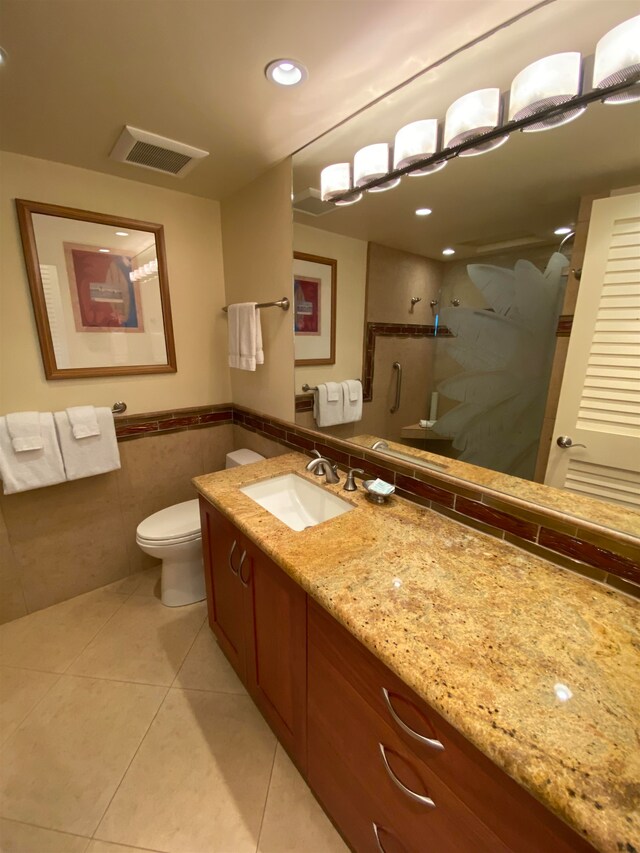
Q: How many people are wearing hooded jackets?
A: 0